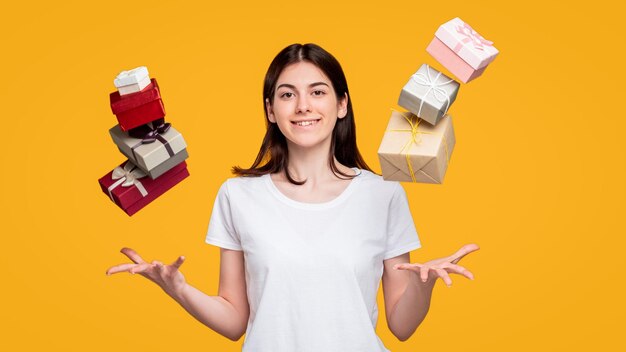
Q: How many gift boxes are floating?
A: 7